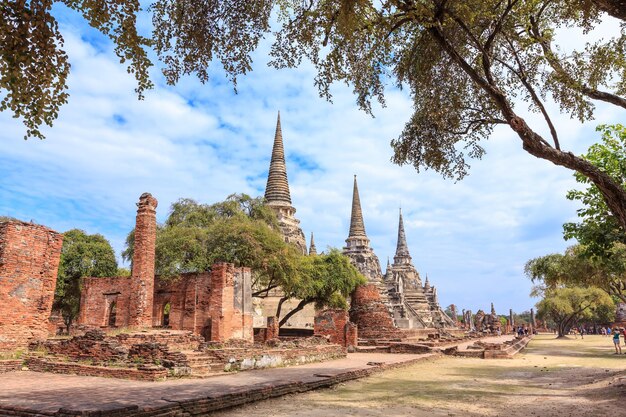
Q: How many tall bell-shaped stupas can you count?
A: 3